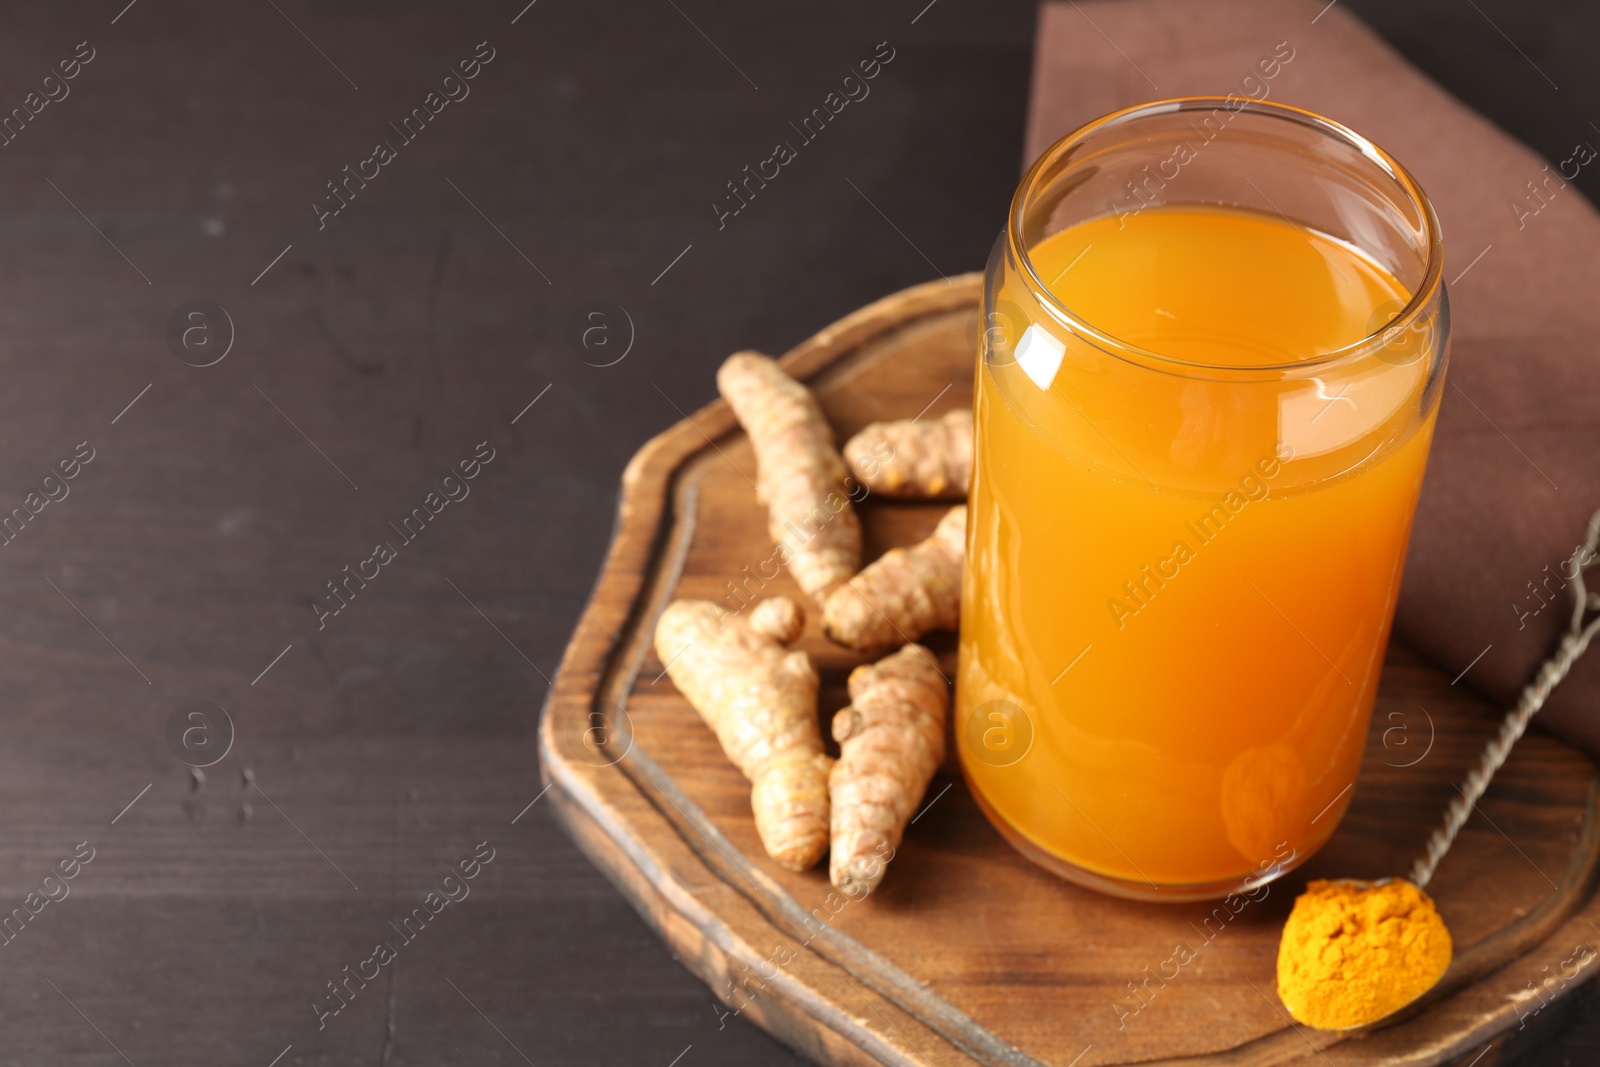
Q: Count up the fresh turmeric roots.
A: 5